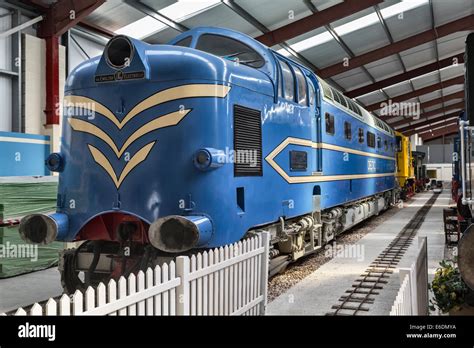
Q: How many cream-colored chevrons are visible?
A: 3